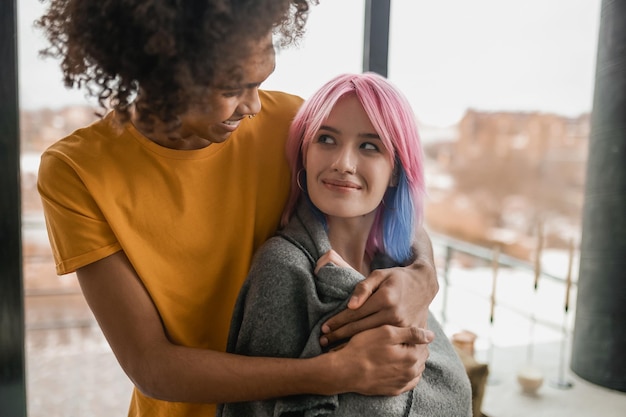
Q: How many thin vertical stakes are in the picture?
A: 3